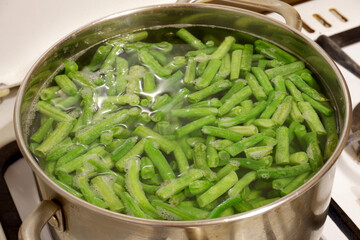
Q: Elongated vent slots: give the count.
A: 3